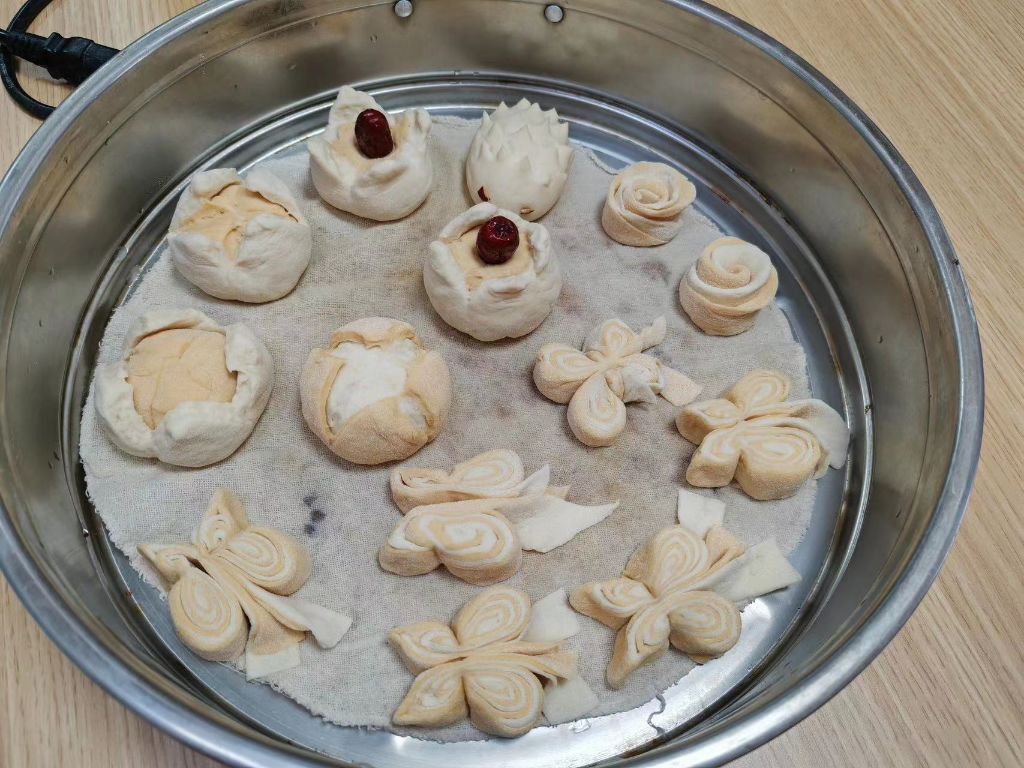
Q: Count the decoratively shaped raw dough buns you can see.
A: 14